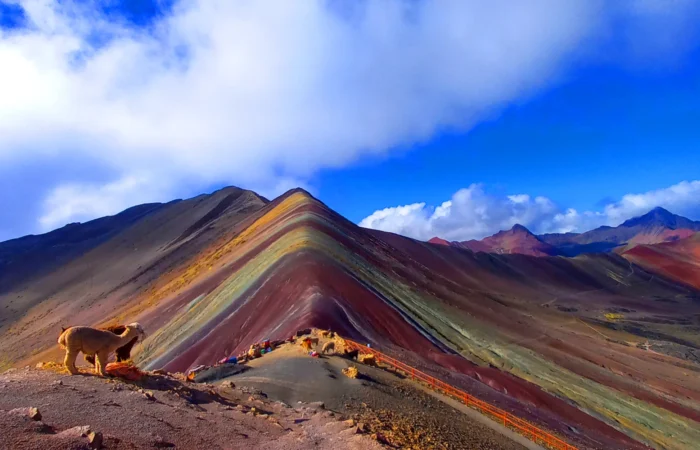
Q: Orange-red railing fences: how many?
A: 1